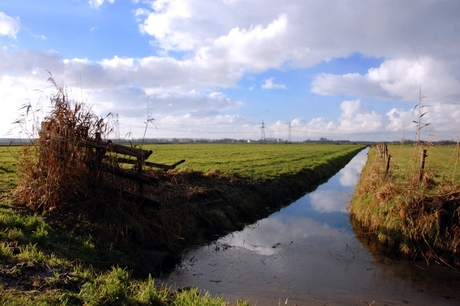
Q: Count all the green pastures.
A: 2